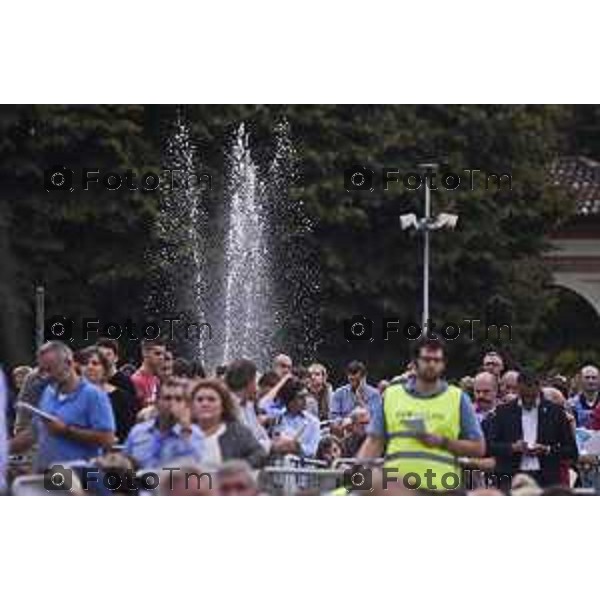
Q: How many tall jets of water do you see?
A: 3